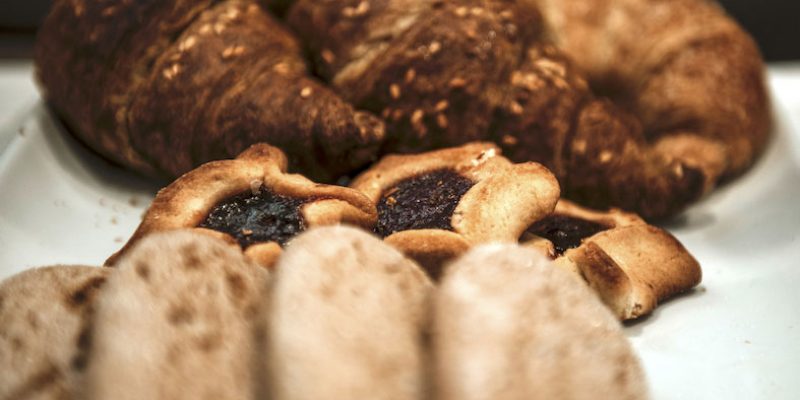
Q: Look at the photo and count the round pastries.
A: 3